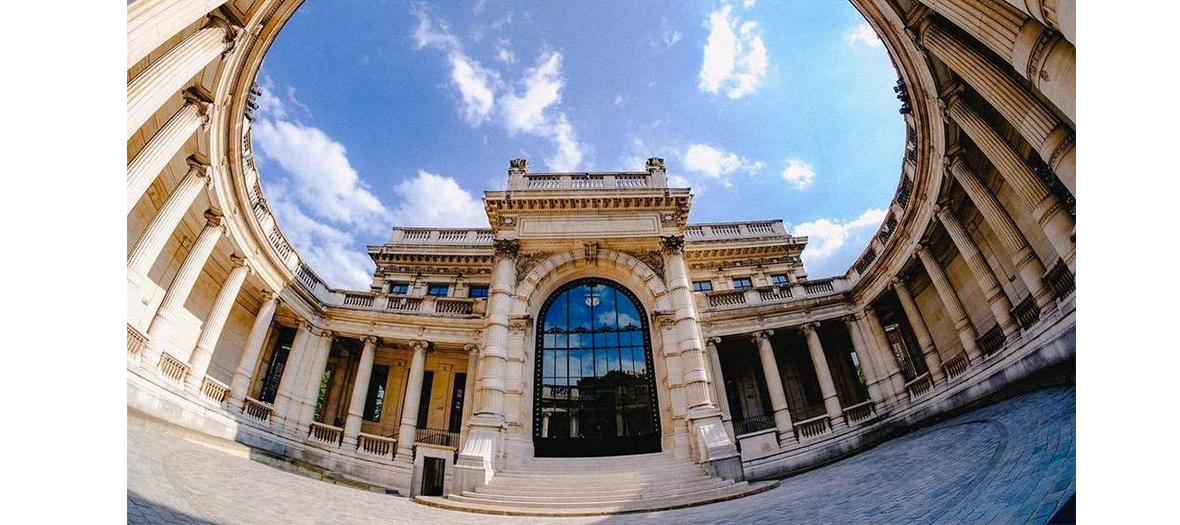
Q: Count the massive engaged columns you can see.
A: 2